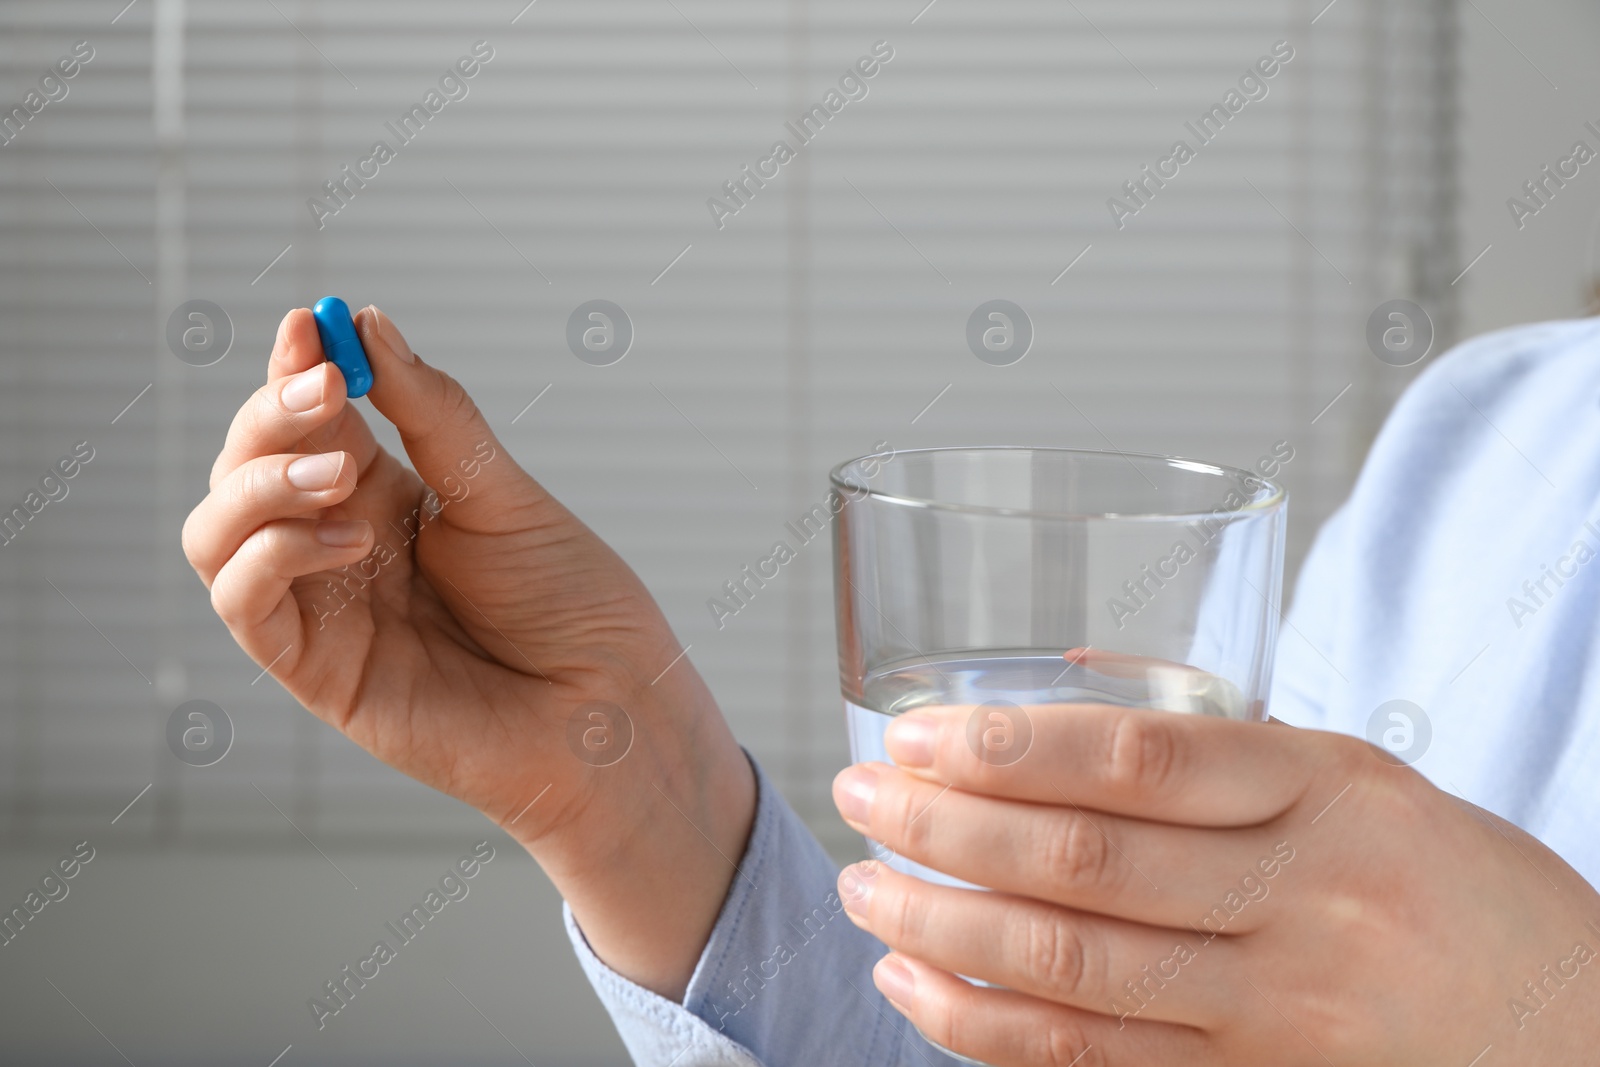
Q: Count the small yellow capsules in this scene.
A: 0